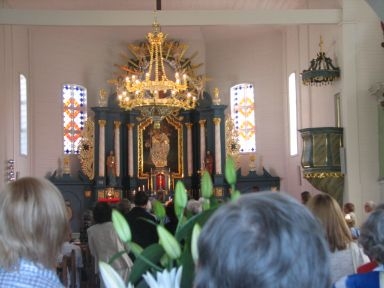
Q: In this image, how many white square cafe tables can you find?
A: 0